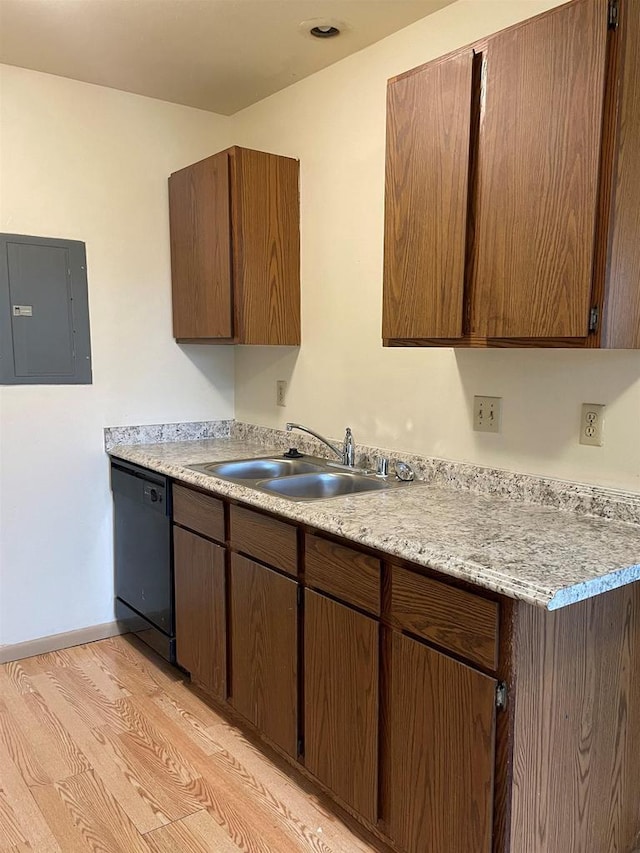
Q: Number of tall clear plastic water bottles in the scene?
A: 0